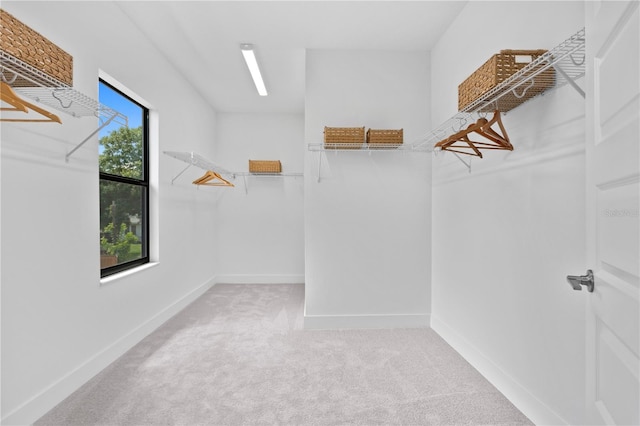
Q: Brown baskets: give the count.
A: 5